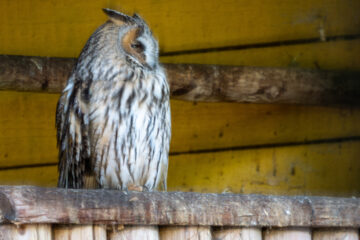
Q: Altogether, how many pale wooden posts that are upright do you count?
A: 7